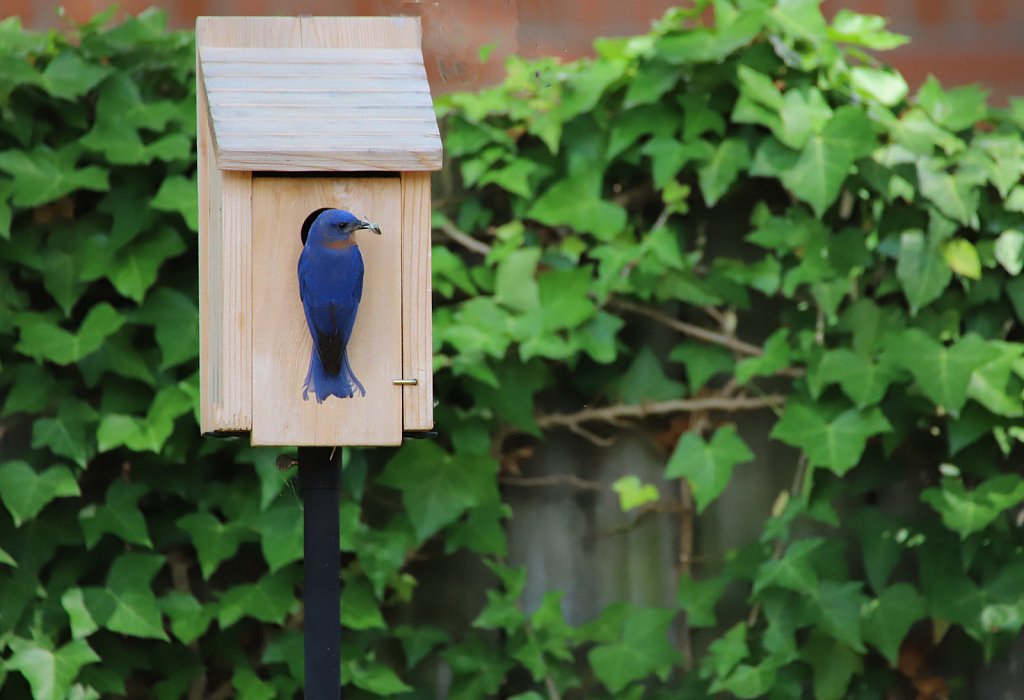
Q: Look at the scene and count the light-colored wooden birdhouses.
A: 1